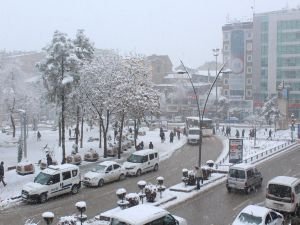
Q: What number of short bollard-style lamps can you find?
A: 7